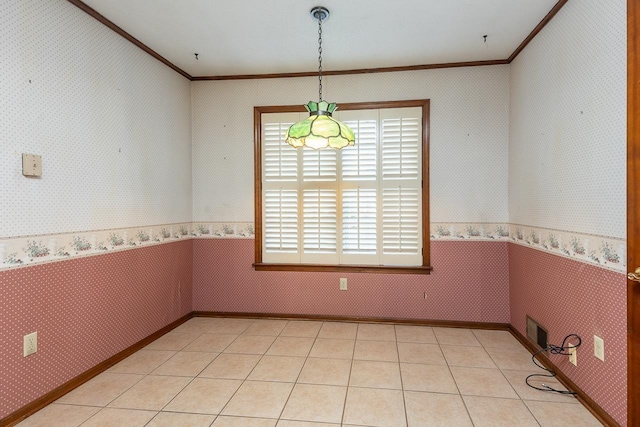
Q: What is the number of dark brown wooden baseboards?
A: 3